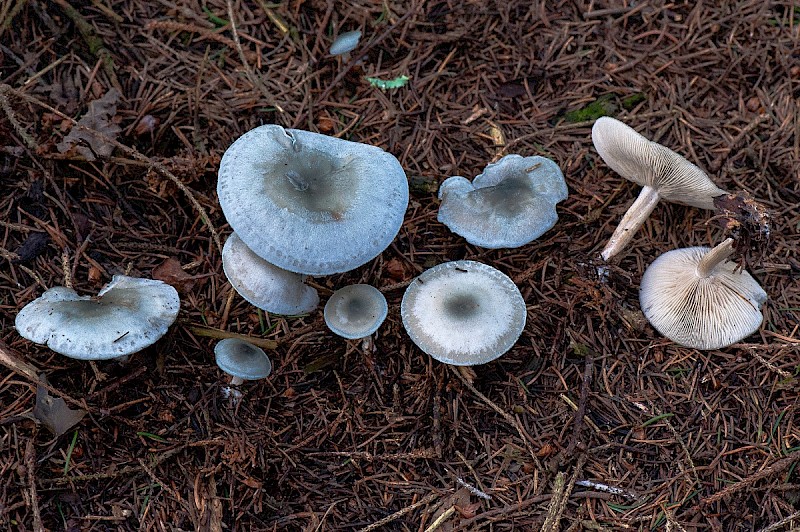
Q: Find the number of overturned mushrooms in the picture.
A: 2